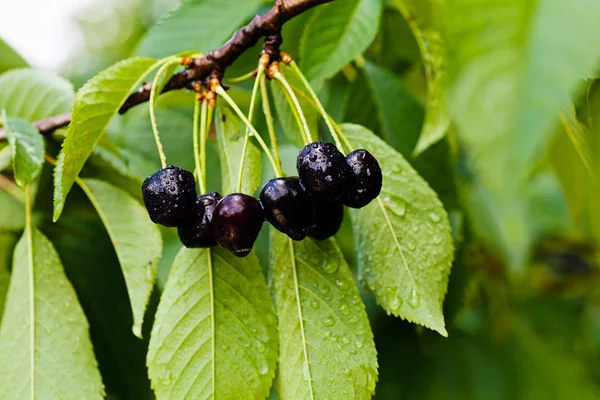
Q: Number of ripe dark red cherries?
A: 7